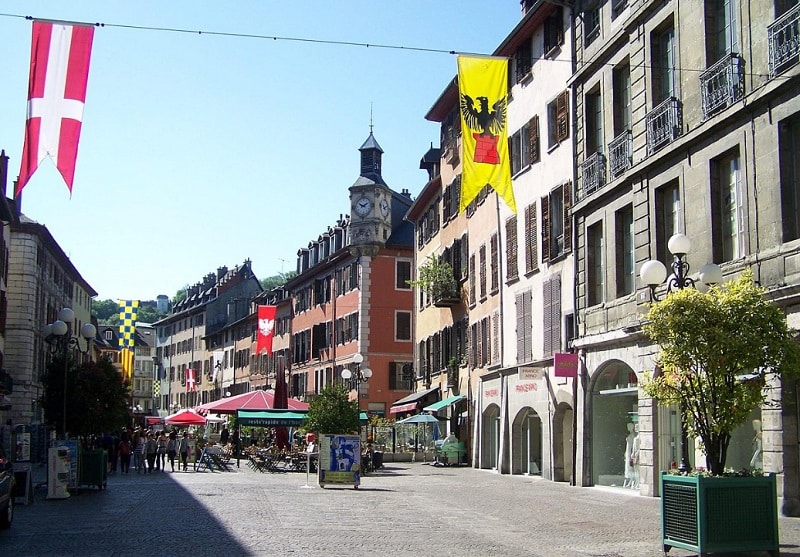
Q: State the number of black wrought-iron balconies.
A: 5